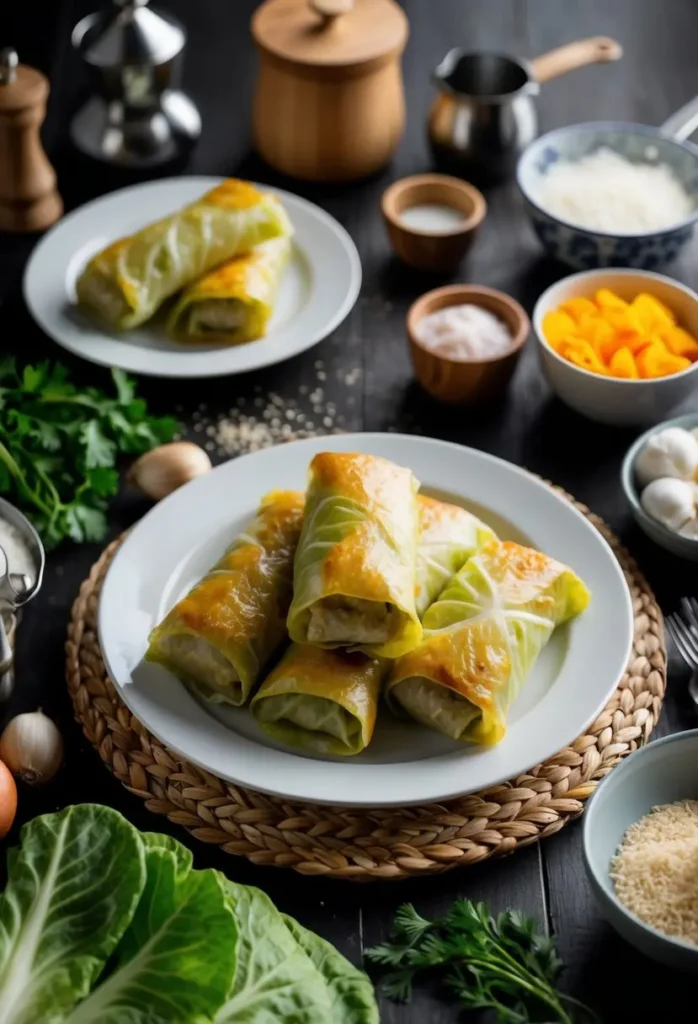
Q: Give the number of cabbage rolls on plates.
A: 7